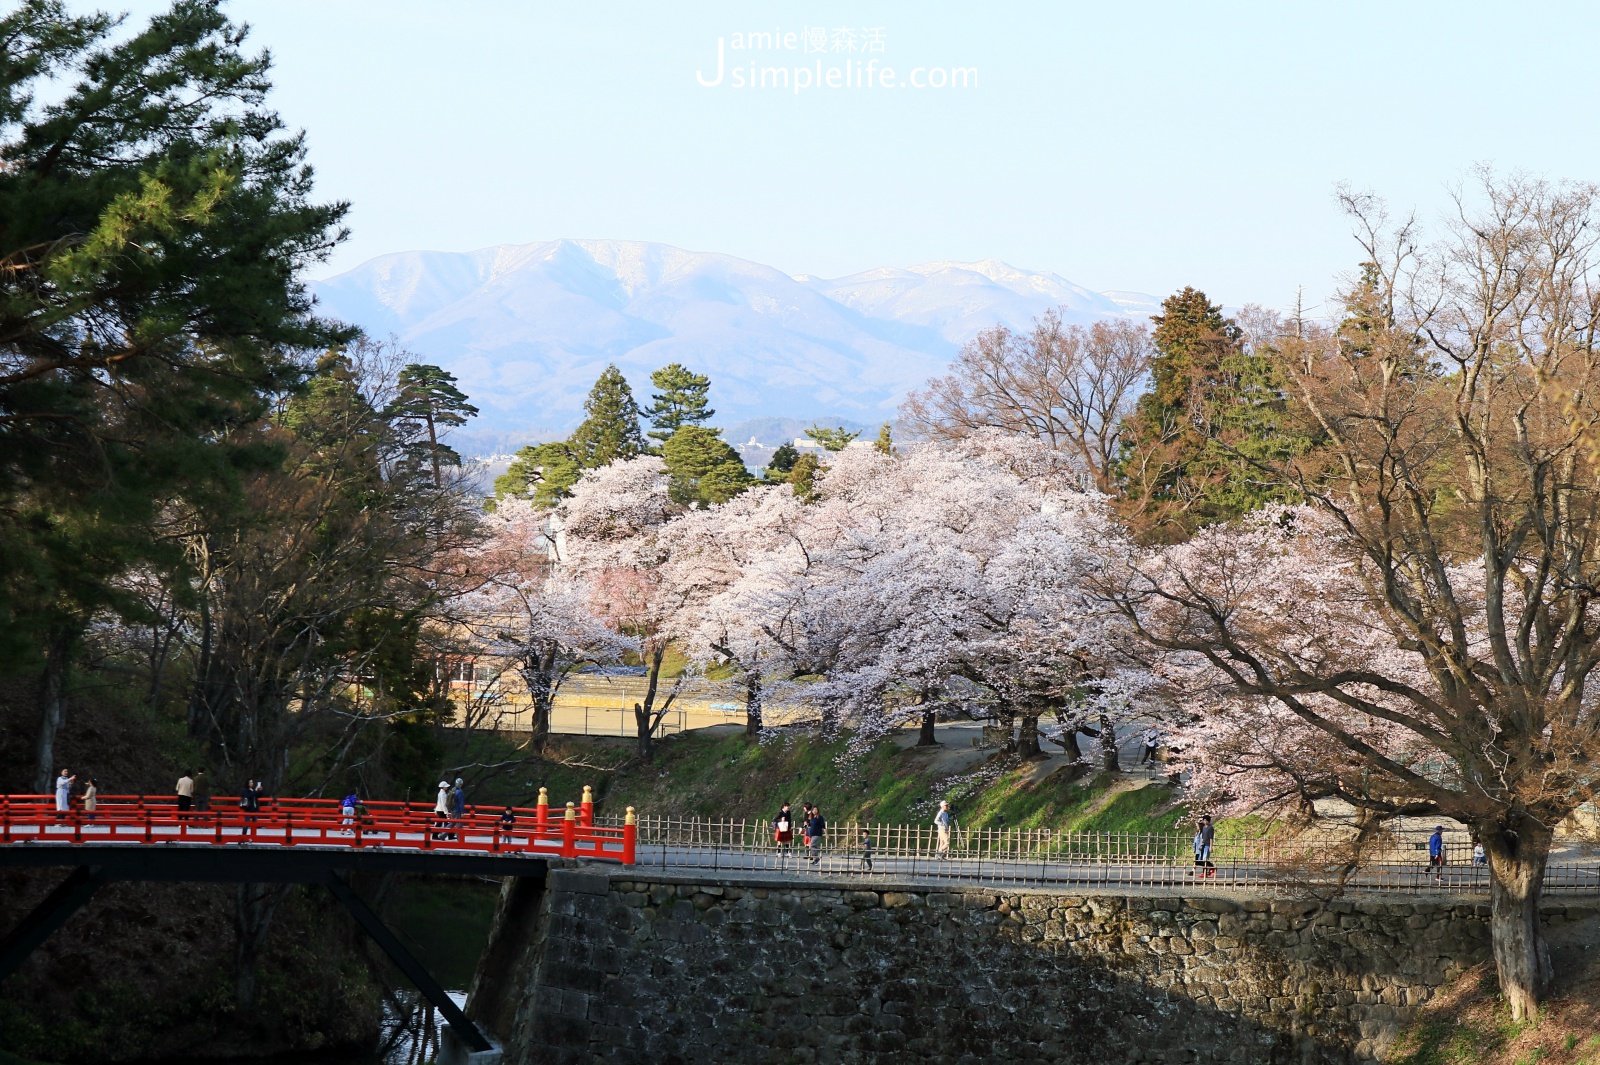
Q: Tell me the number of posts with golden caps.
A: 4